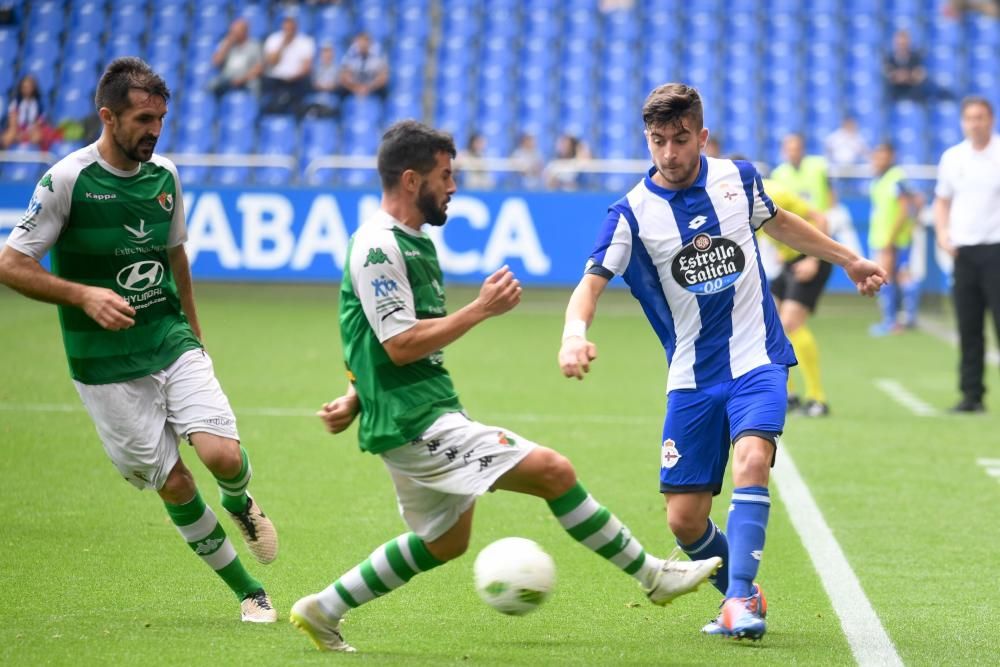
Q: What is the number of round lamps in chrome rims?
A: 0